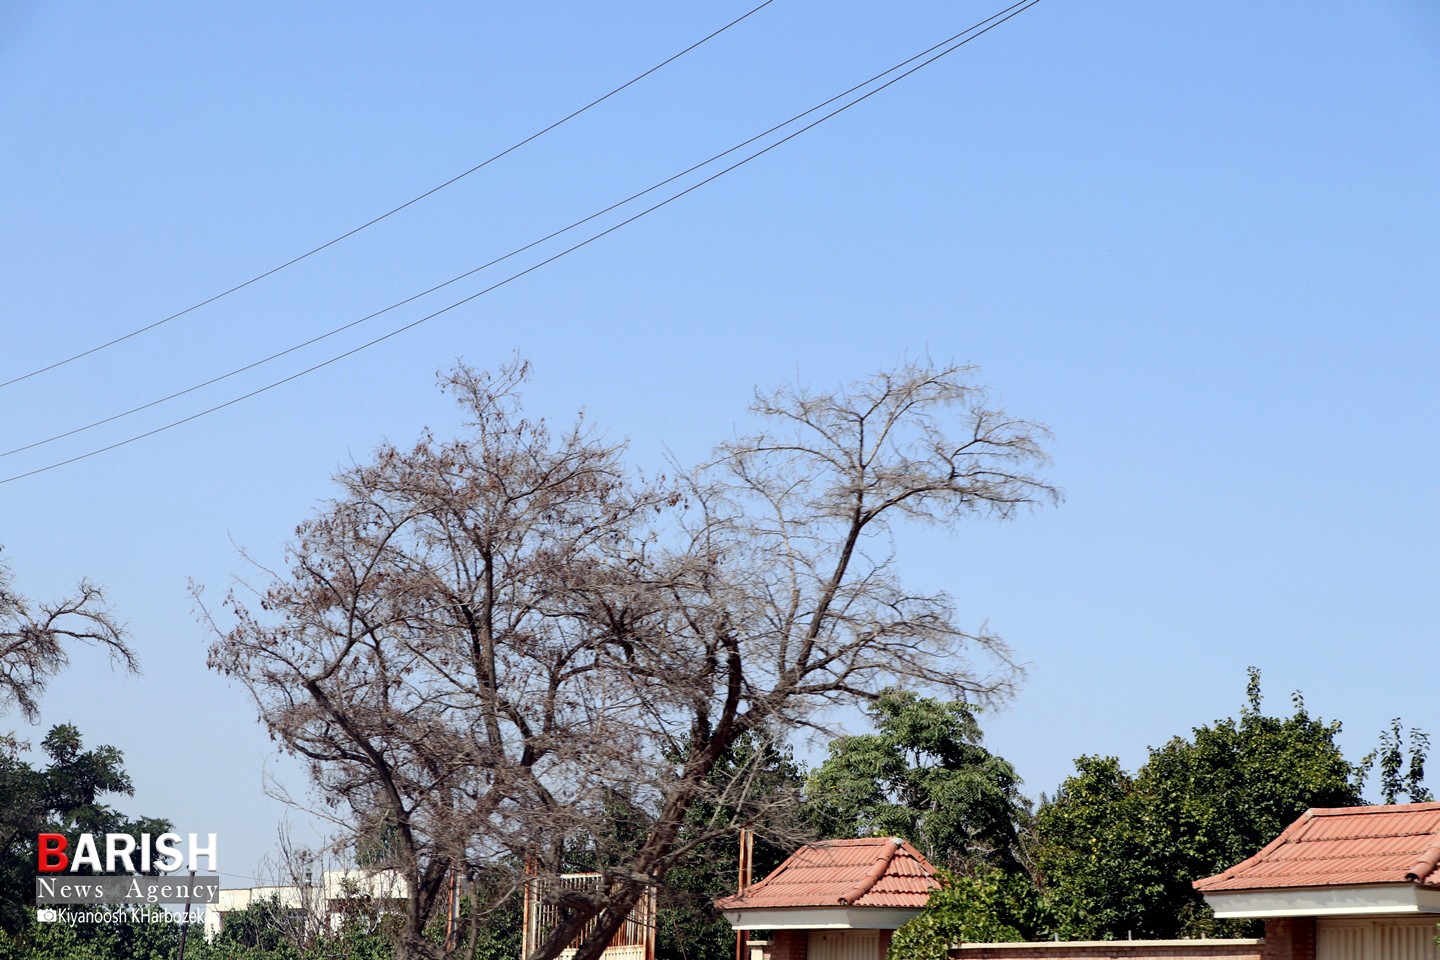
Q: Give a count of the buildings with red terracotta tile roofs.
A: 2